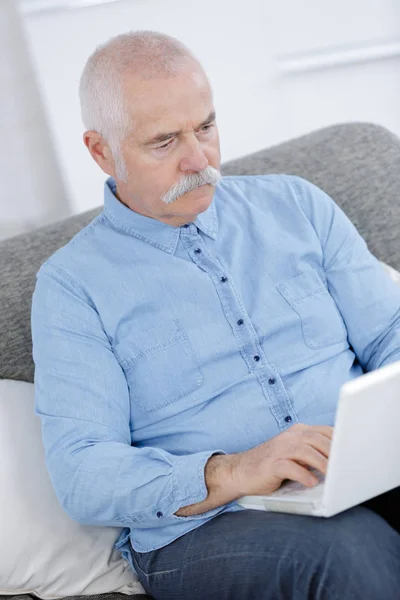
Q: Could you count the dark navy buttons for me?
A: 8